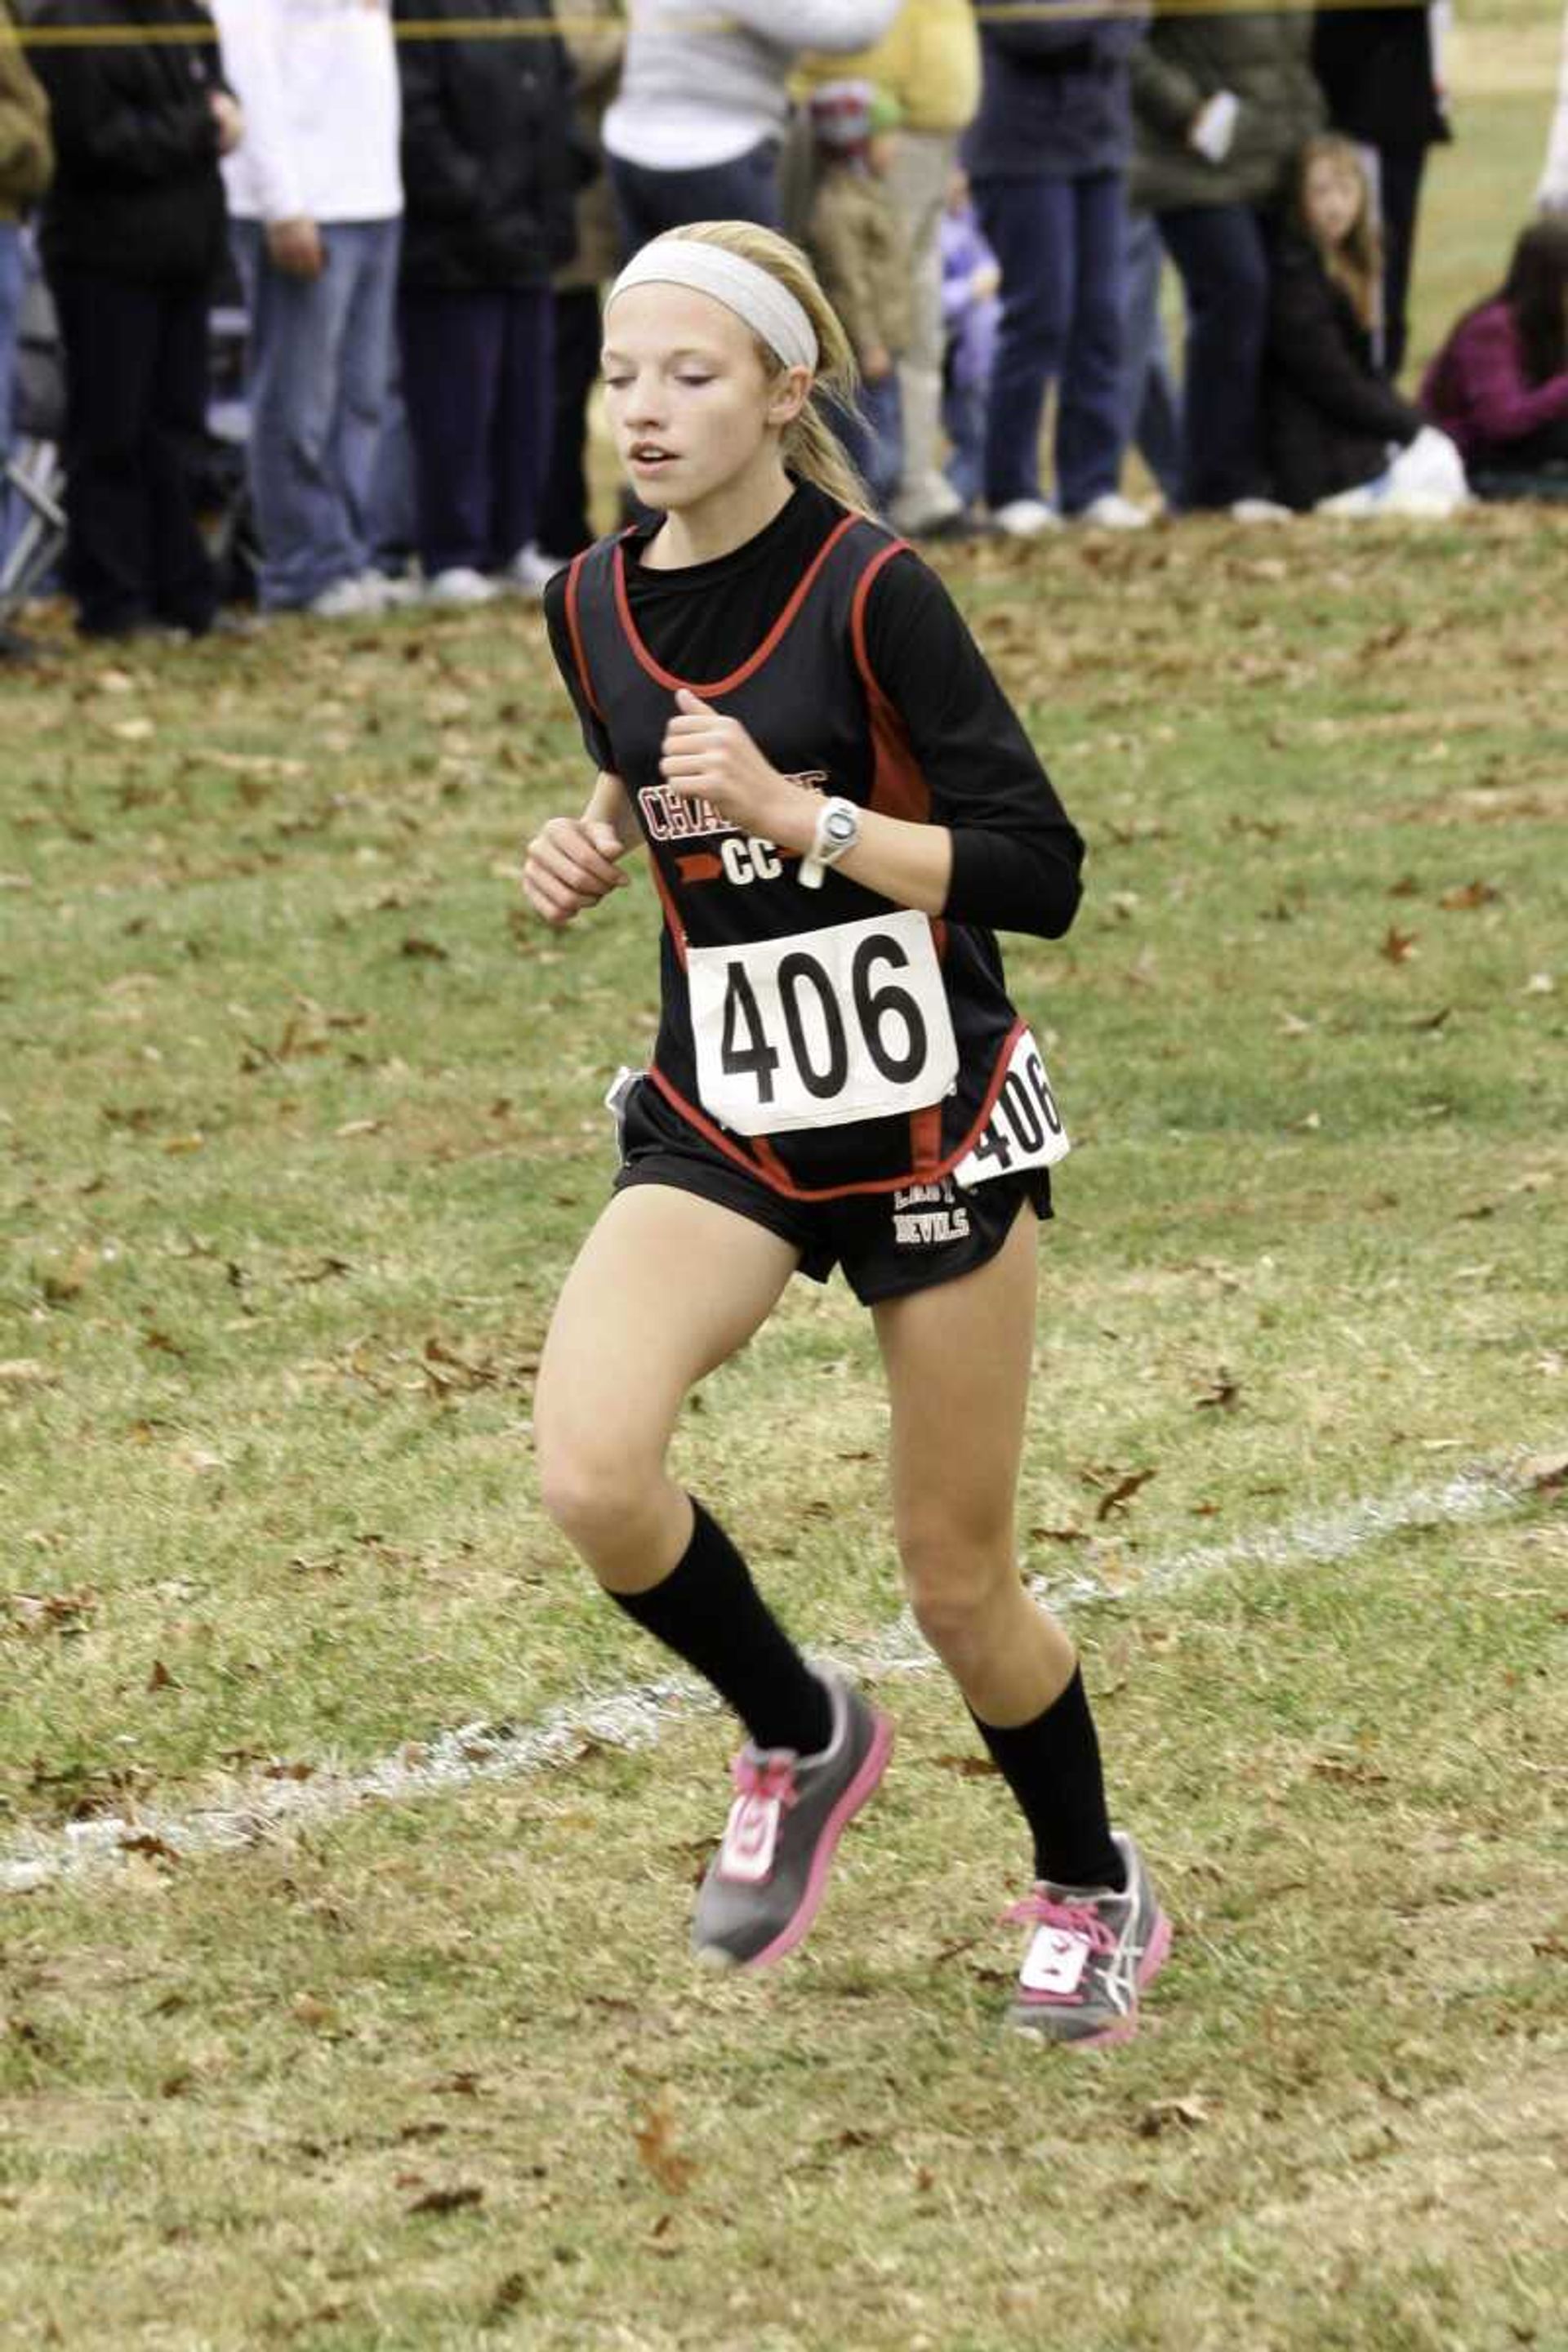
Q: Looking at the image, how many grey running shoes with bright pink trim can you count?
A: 2